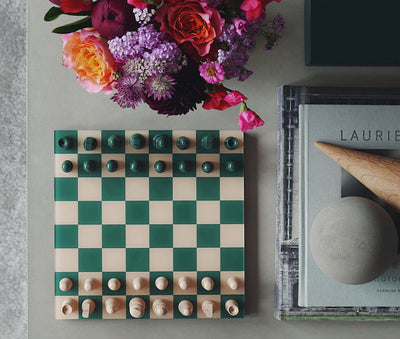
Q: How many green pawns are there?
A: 8